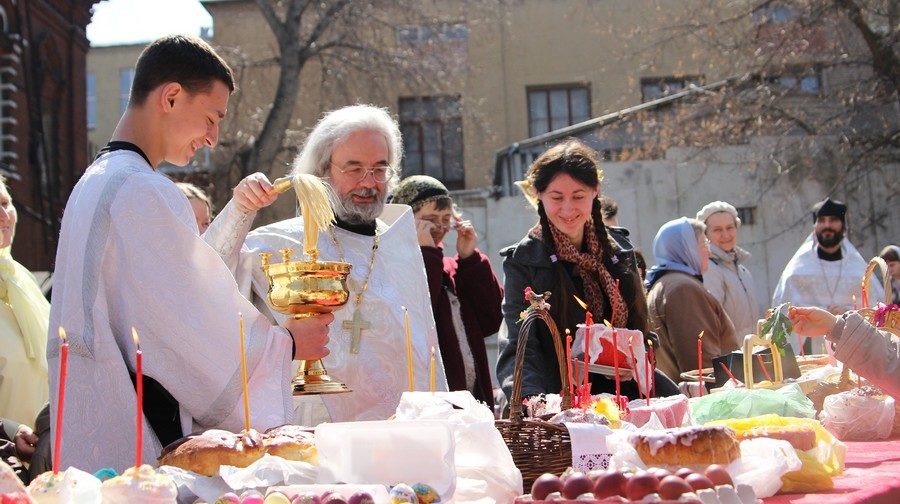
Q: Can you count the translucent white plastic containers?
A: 1